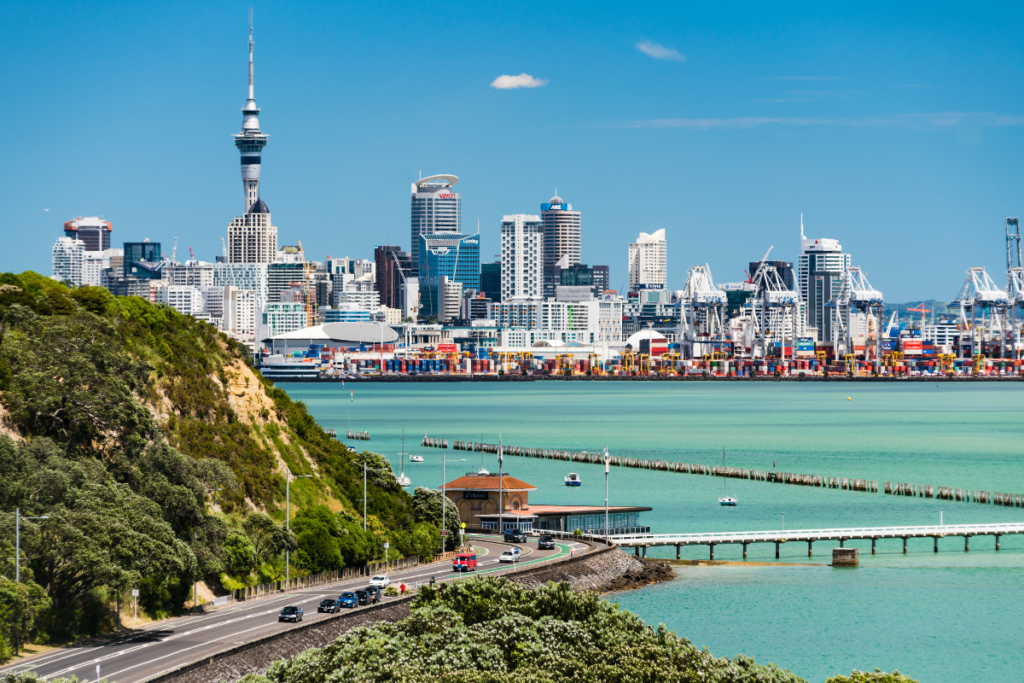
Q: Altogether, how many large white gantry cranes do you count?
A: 5